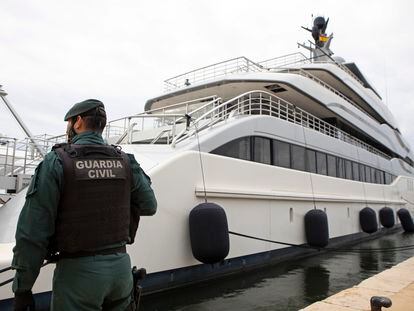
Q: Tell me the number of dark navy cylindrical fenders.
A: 5